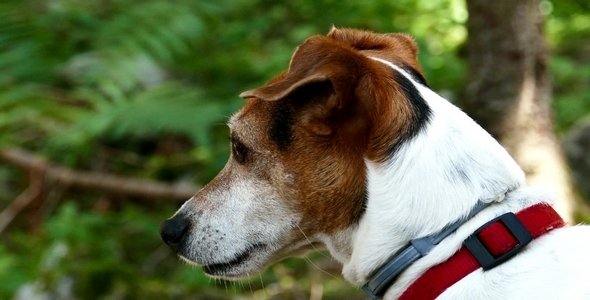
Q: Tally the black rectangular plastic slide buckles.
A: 1